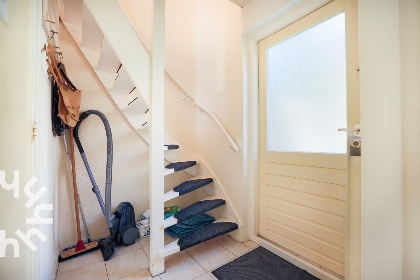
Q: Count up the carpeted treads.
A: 5